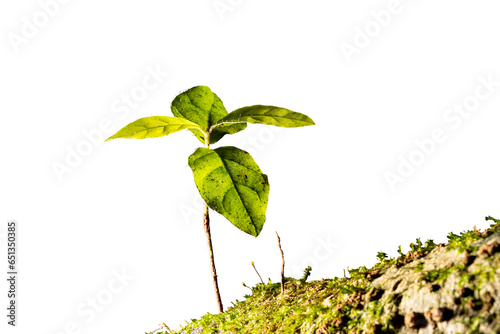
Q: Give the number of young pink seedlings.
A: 0